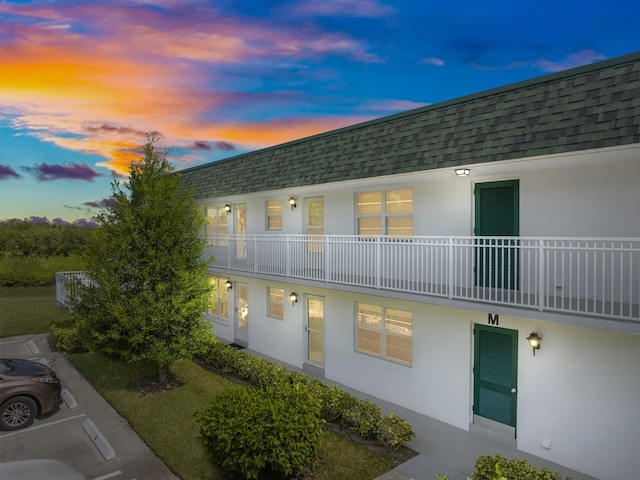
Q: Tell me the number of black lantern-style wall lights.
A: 5